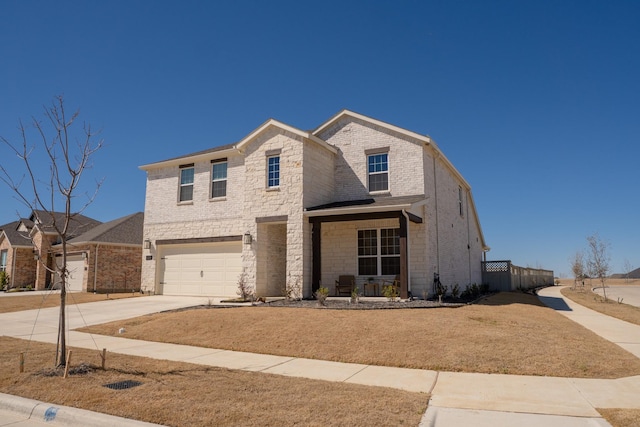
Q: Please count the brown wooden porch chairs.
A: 2